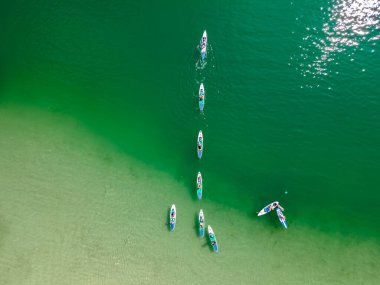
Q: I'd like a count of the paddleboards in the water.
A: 9